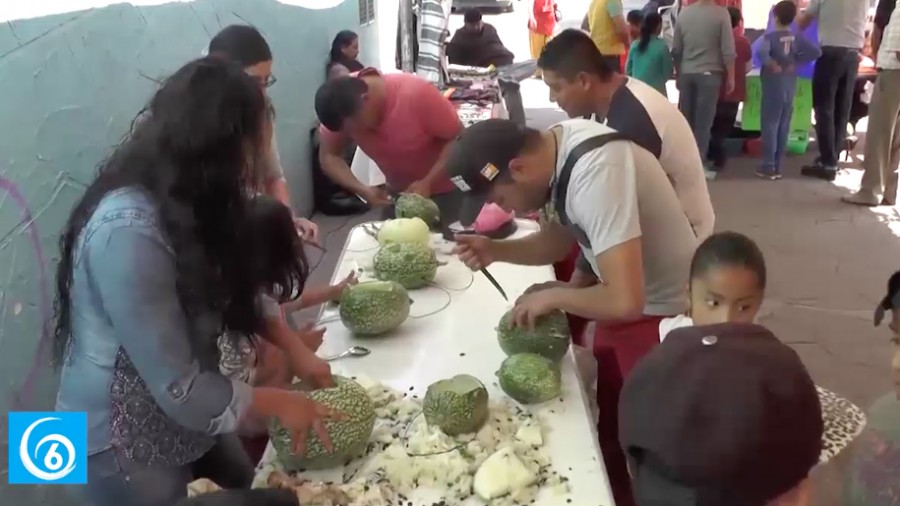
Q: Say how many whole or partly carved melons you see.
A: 8